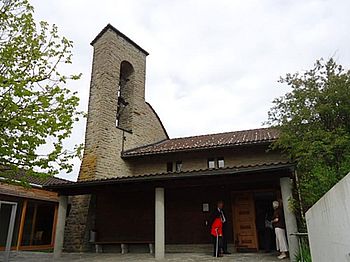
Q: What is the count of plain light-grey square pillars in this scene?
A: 3